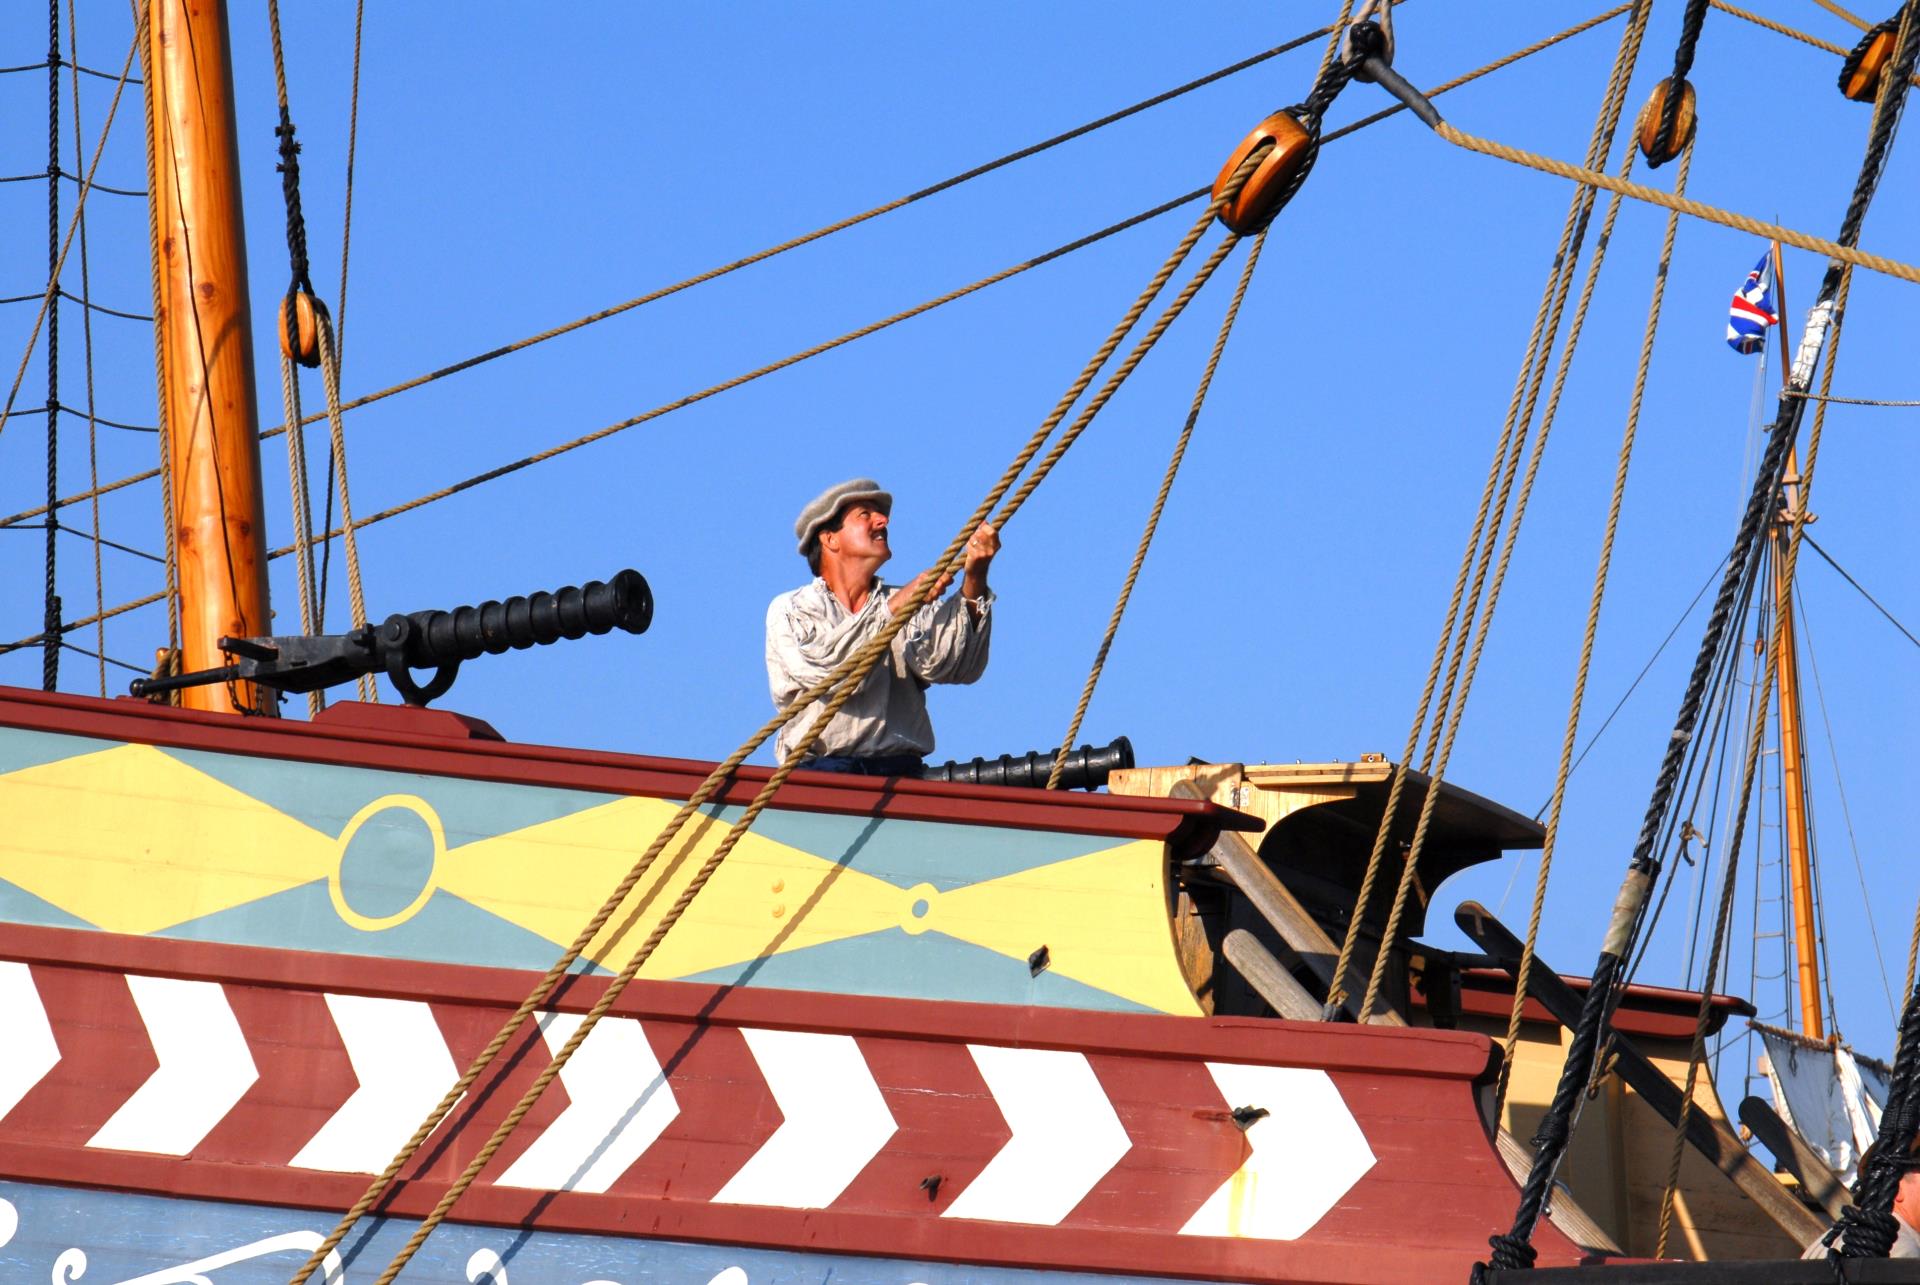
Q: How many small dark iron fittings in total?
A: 3